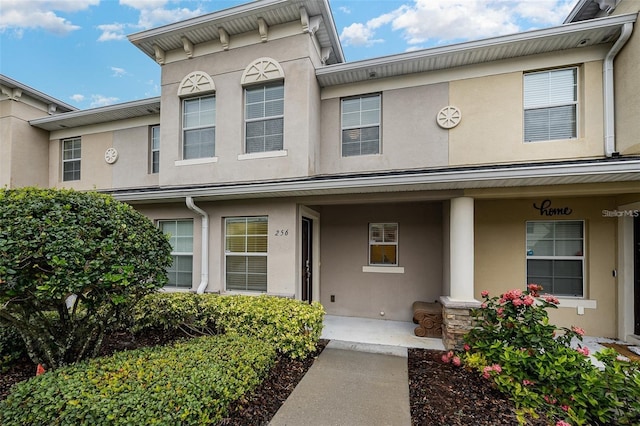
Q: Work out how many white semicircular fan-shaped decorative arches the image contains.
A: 2